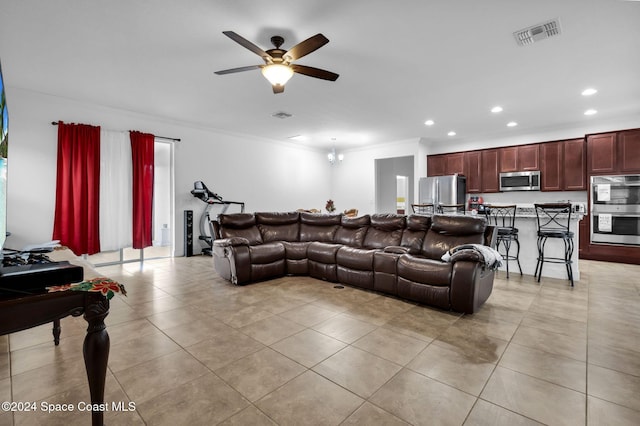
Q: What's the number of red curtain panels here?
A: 2